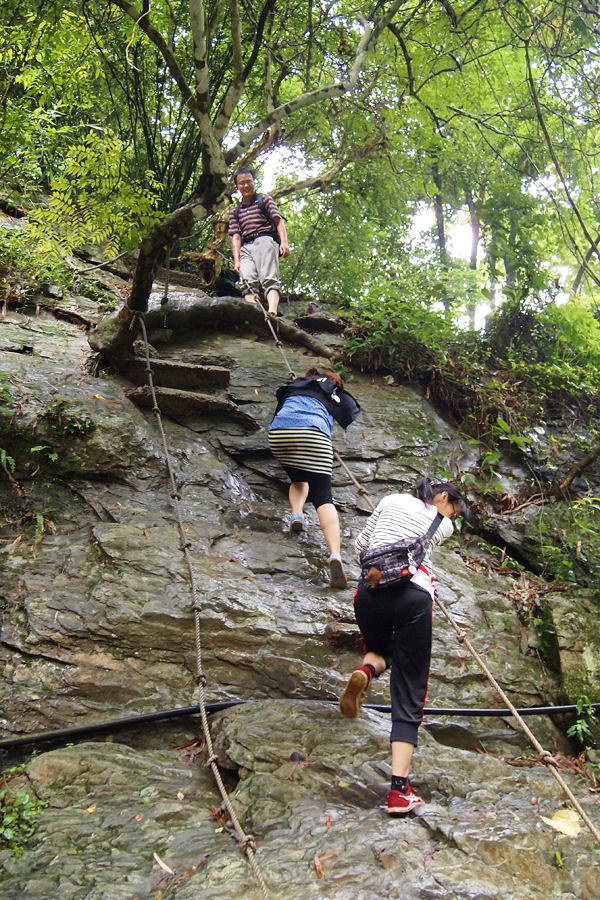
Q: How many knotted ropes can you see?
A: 2